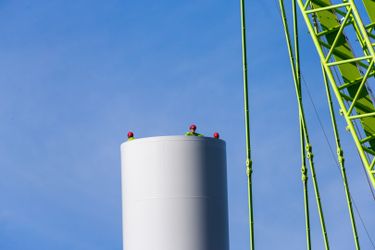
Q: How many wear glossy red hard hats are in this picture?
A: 3